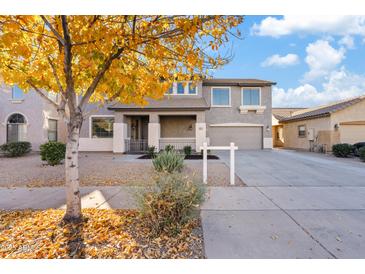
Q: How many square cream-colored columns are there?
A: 3